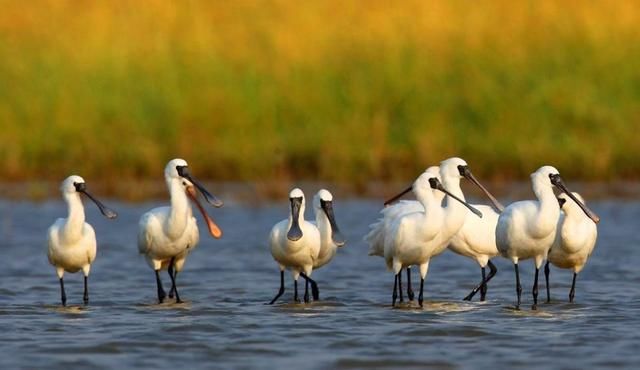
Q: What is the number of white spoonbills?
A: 10